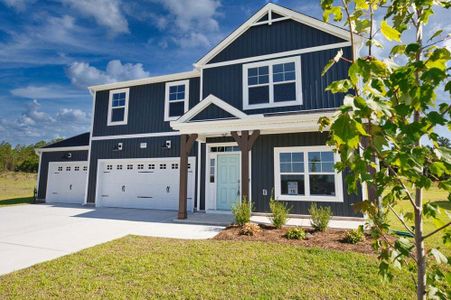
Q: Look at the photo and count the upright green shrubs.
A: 3